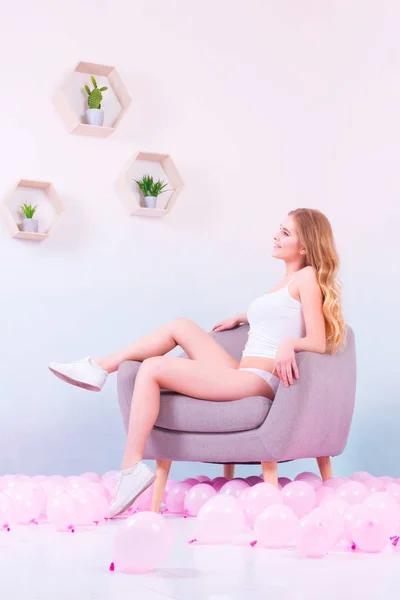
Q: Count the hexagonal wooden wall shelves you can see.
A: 3